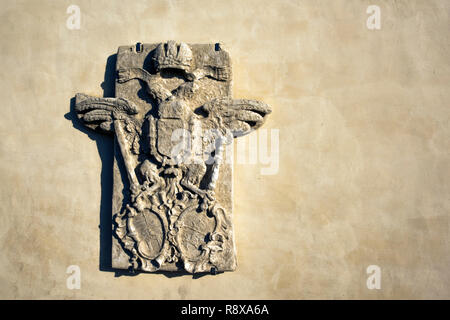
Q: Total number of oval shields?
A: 2